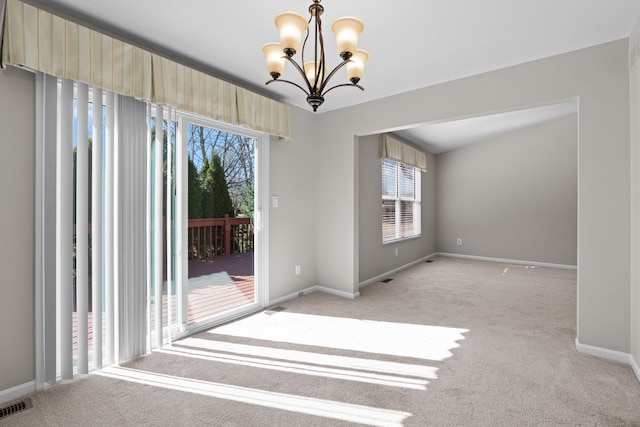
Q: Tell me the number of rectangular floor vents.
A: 4